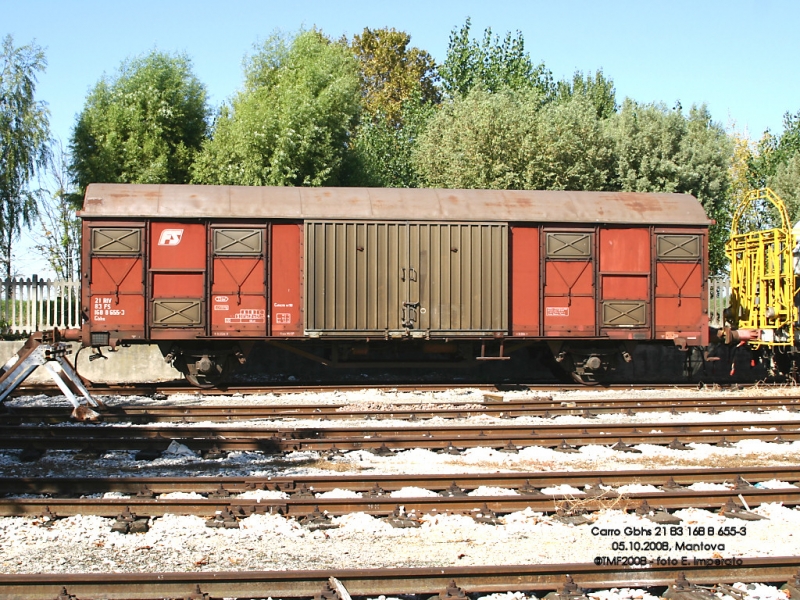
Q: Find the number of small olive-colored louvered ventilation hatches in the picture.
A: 6